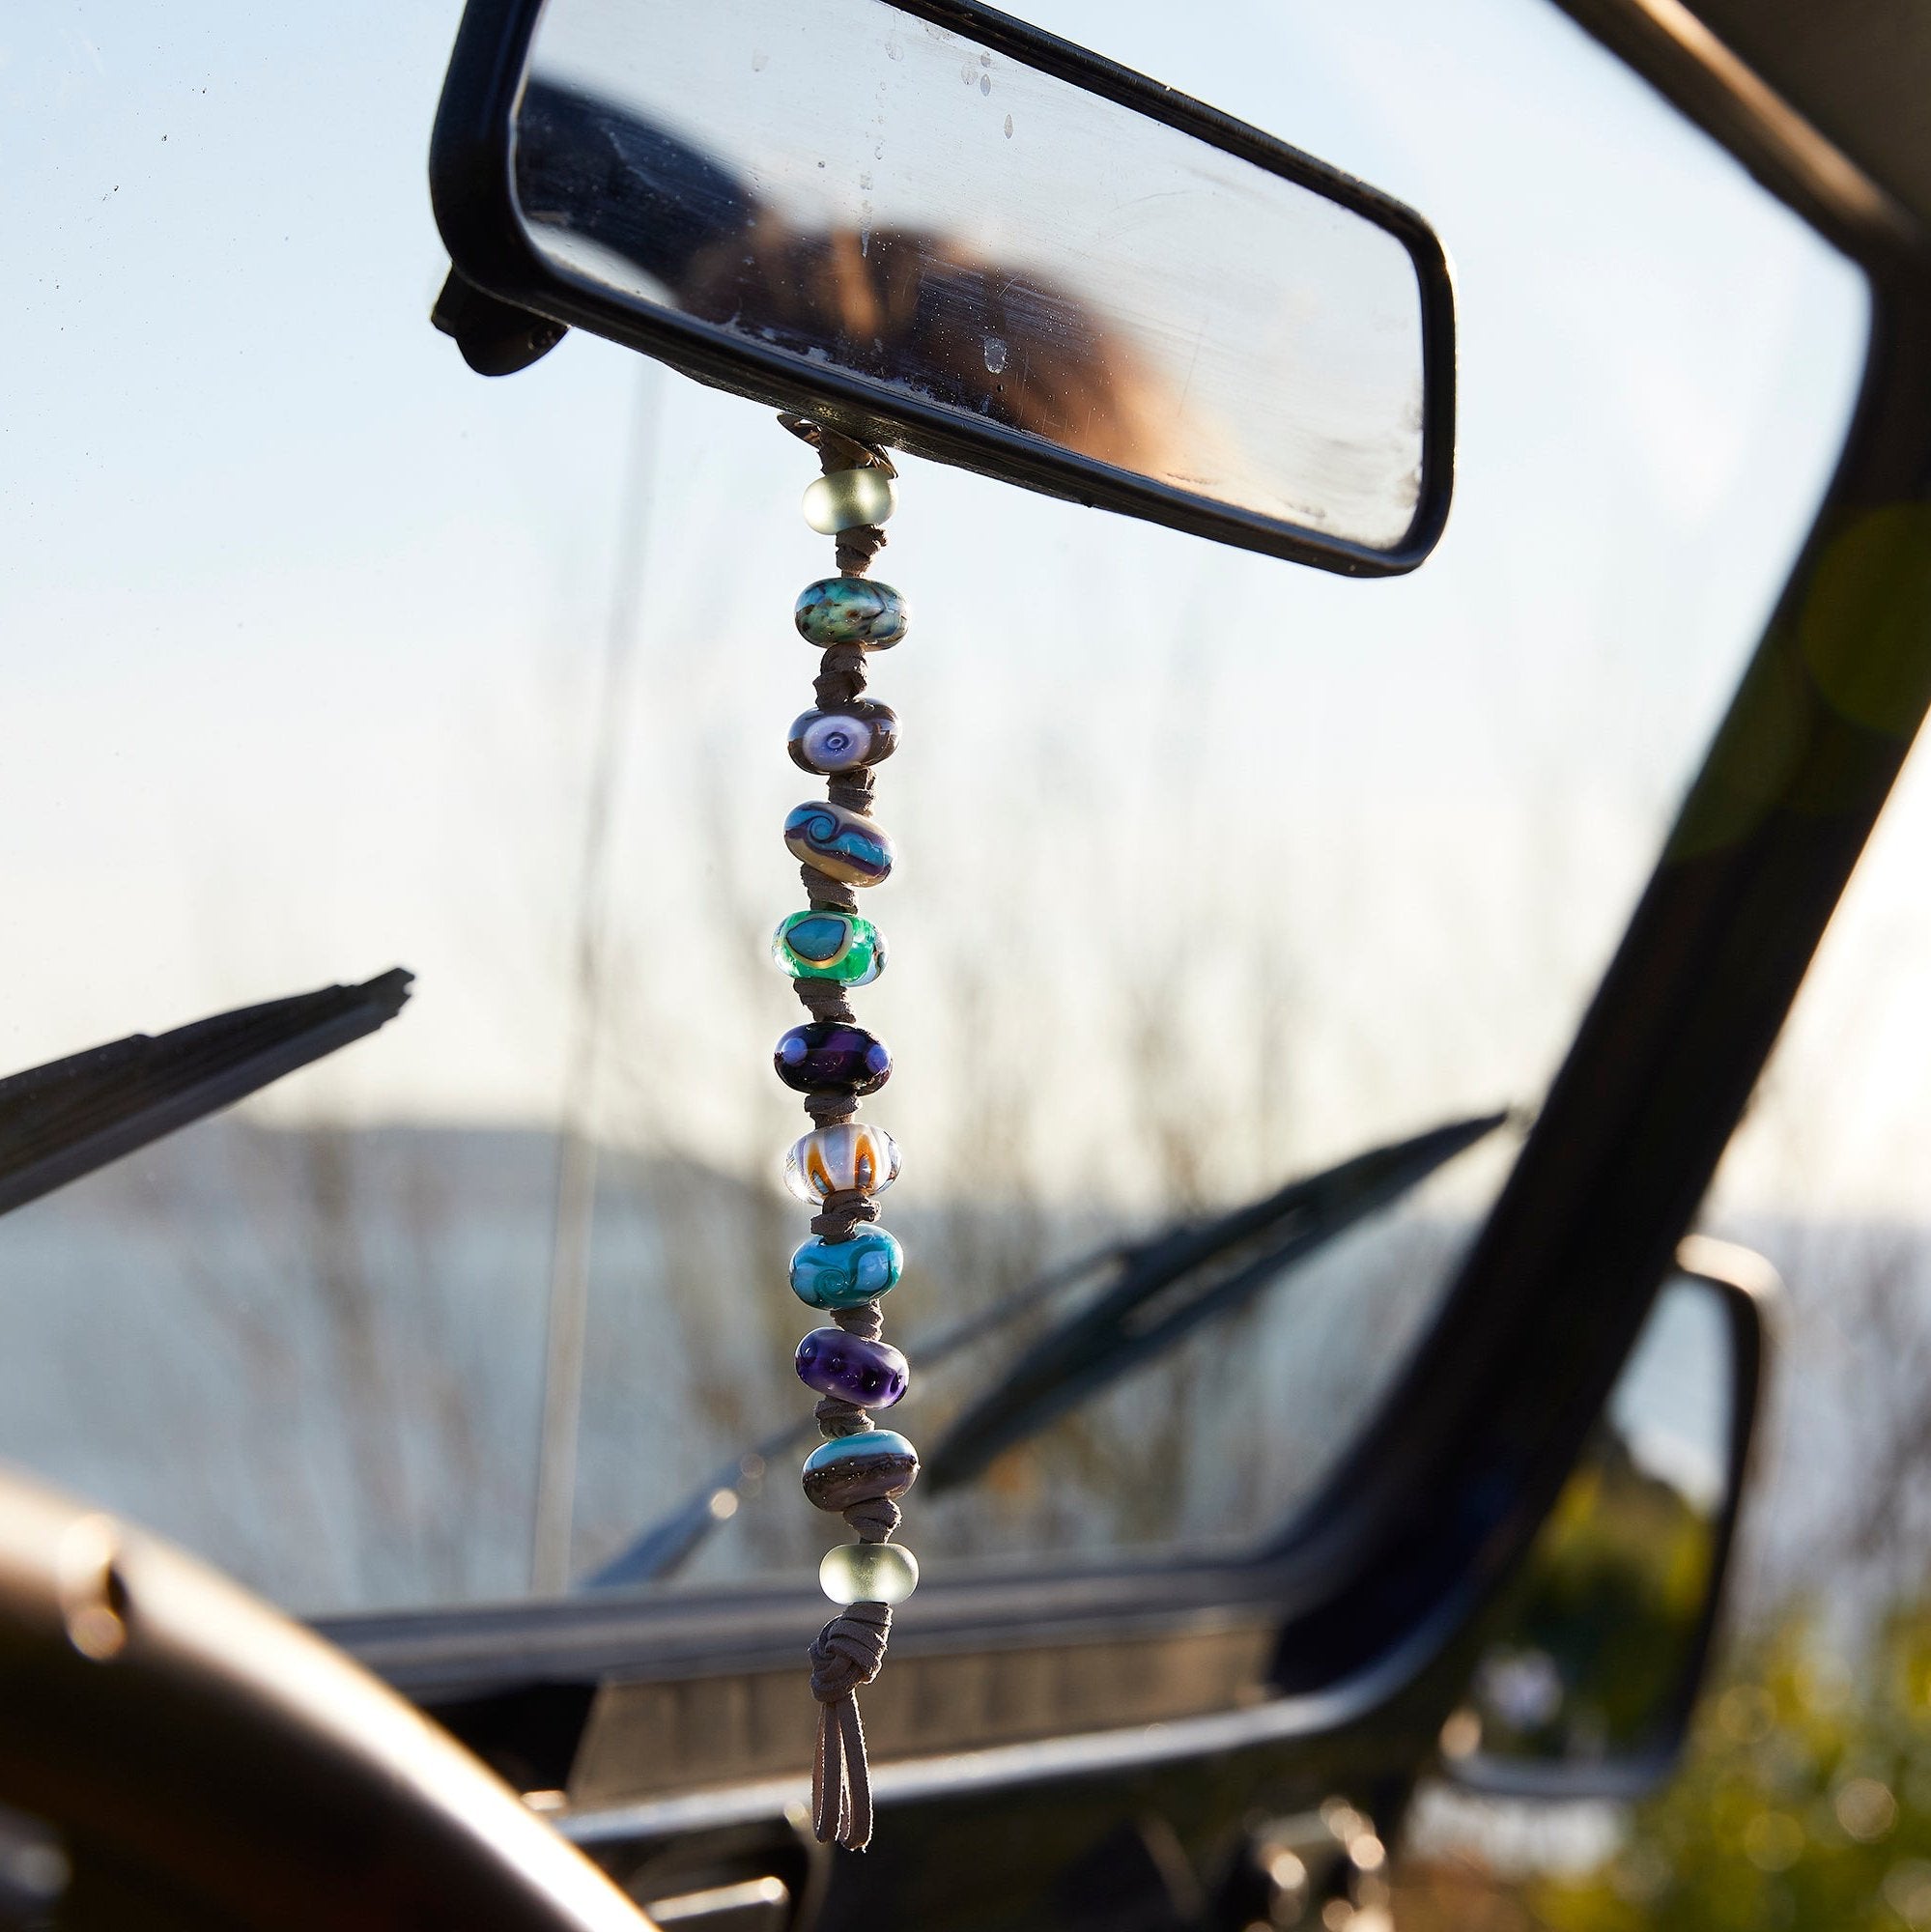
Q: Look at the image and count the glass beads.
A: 11